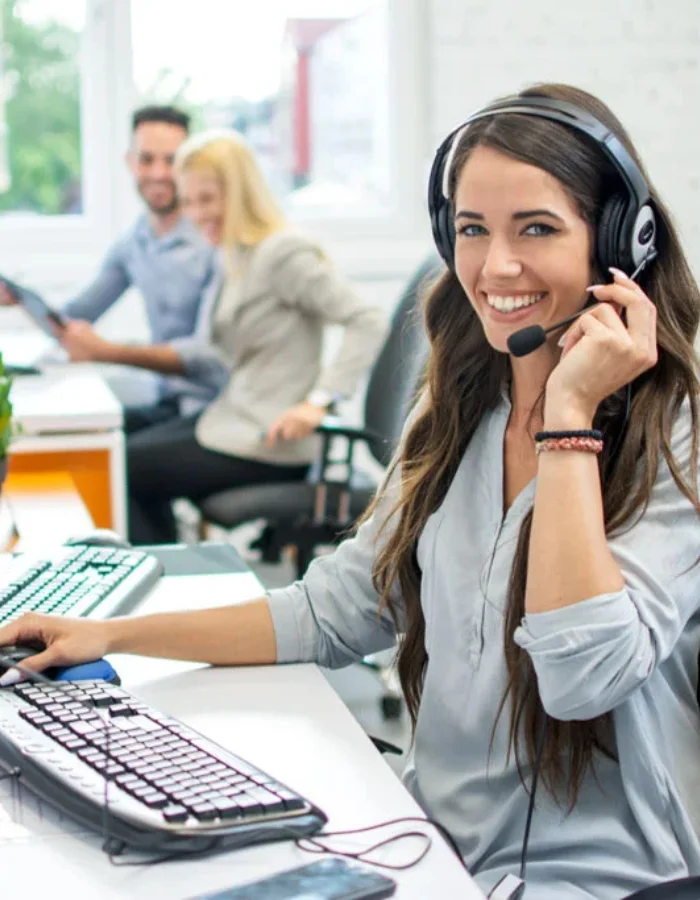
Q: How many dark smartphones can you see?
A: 1